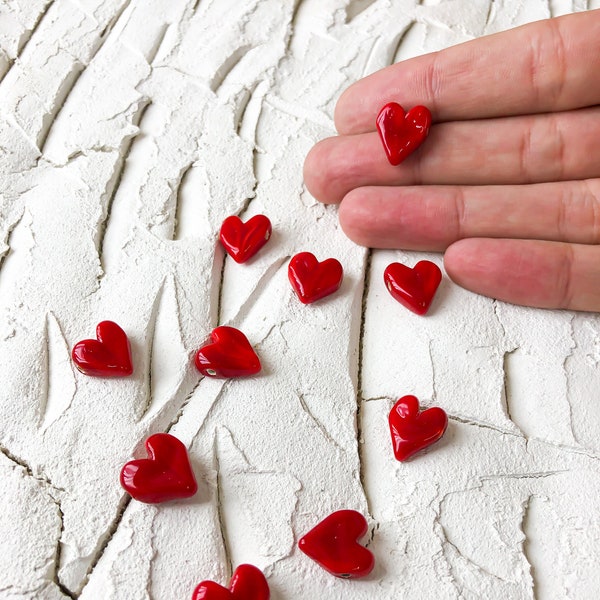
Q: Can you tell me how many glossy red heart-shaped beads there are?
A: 10